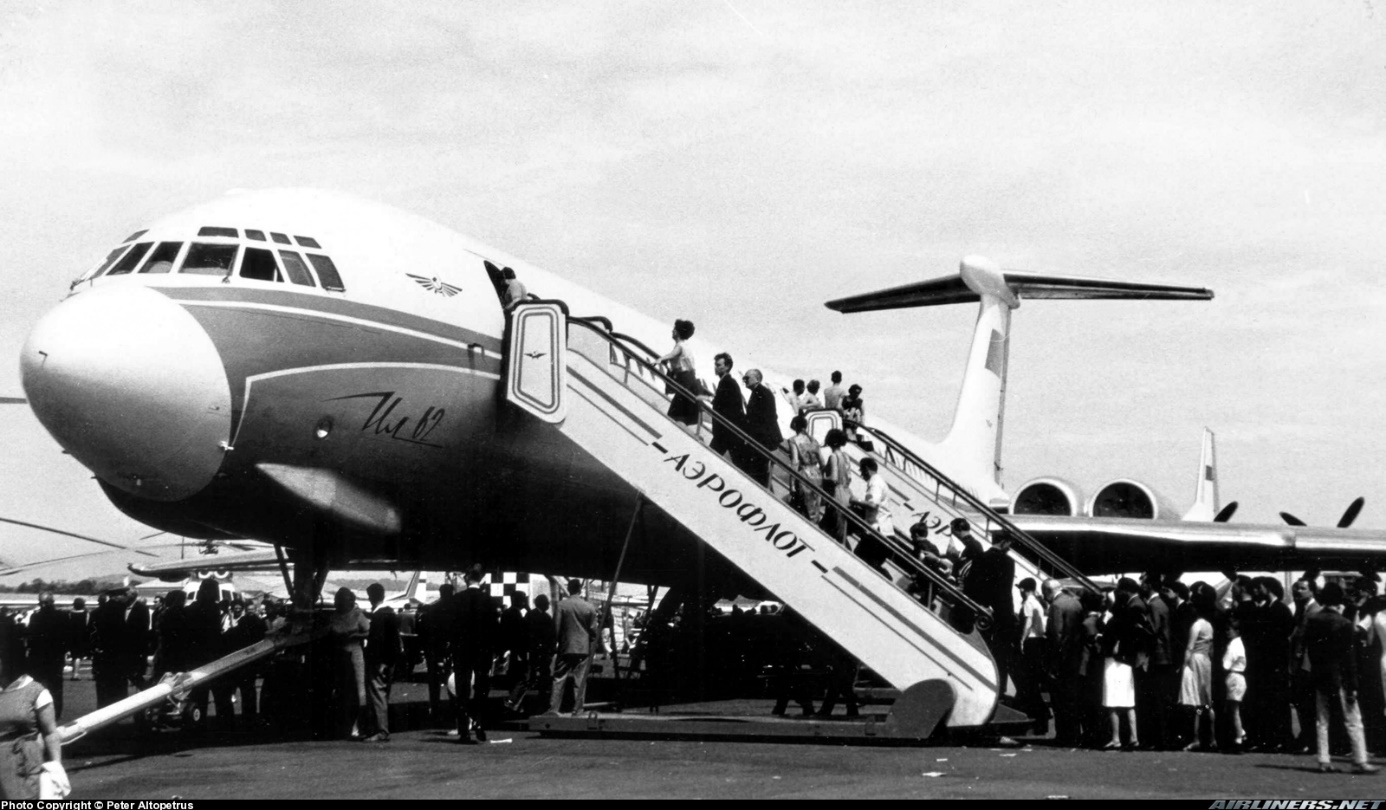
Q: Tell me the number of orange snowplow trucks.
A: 0